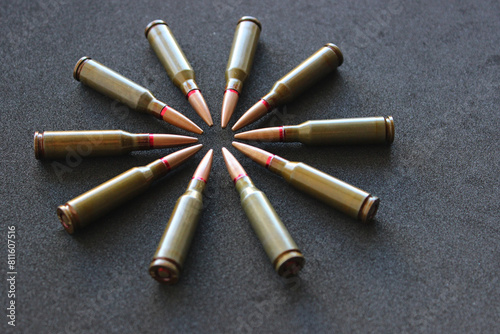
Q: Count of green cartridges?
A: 10